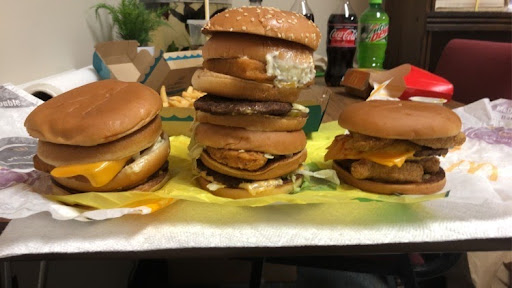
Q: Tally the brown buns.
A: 13